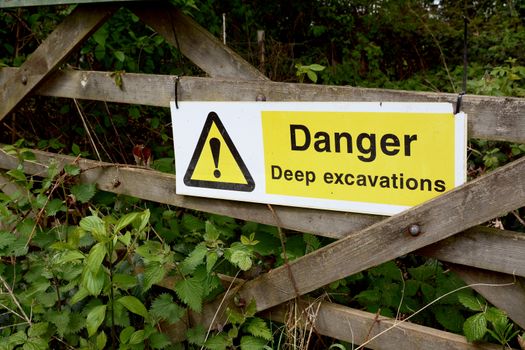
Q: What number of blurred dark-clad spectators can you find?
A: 0